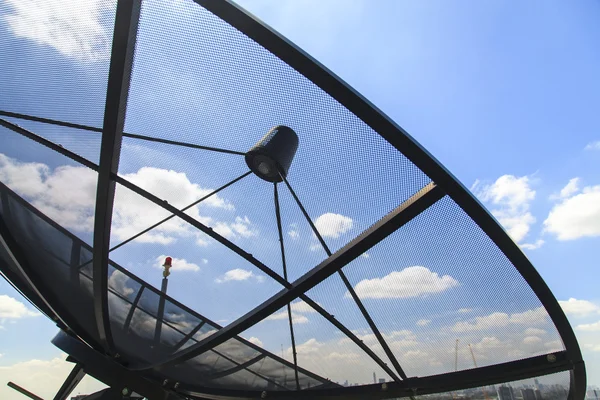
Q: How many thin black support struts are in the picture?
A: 4